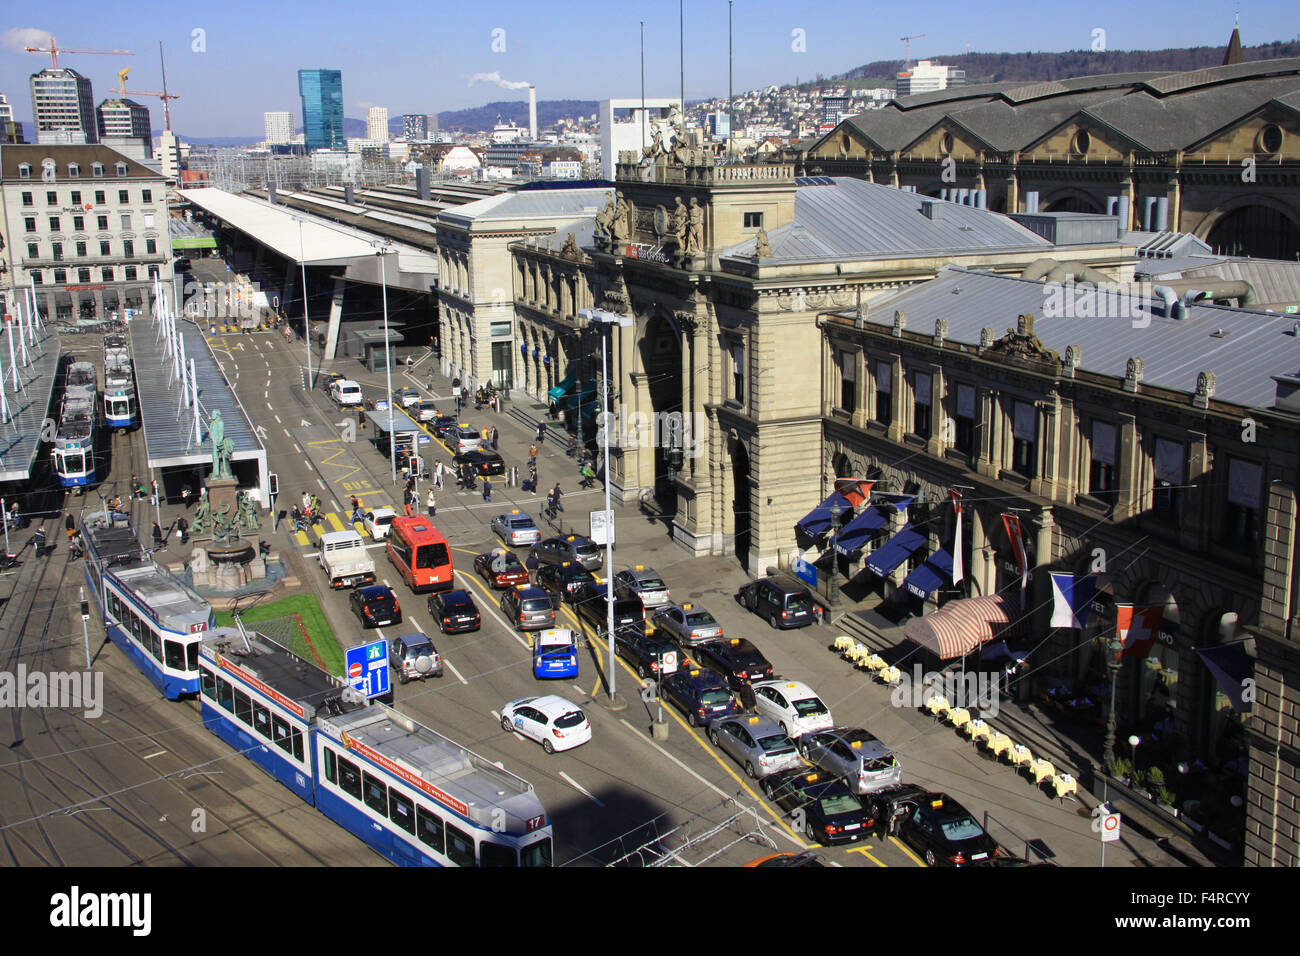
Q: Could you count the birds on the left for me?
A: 0